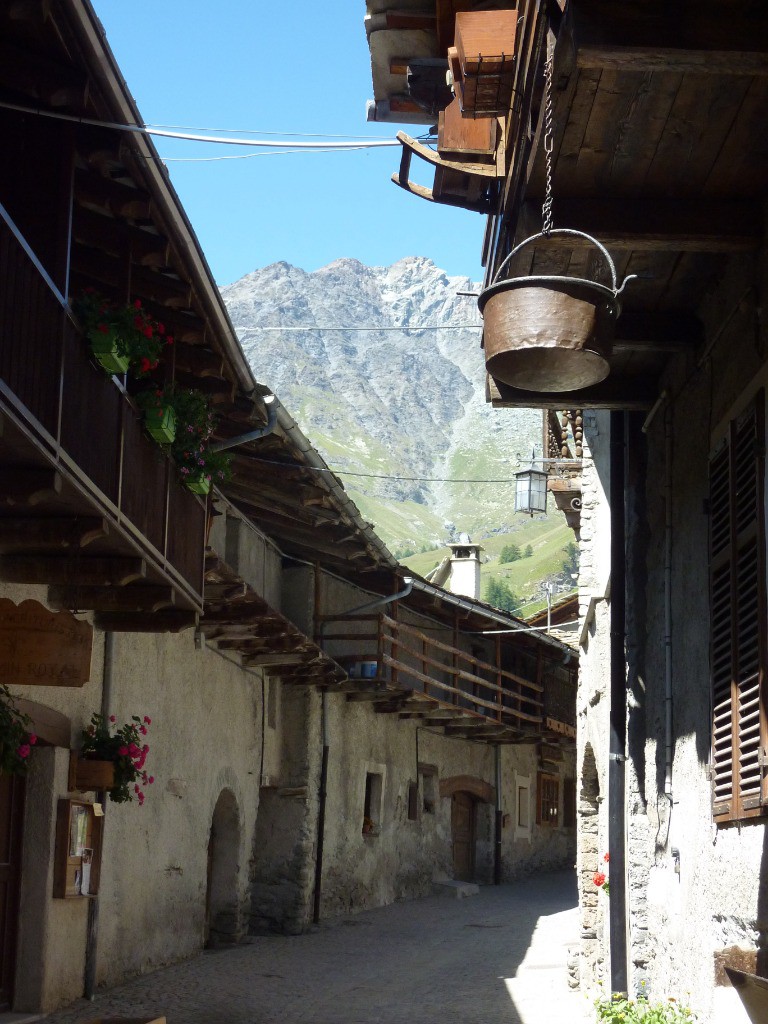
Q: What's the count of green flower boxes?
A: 3